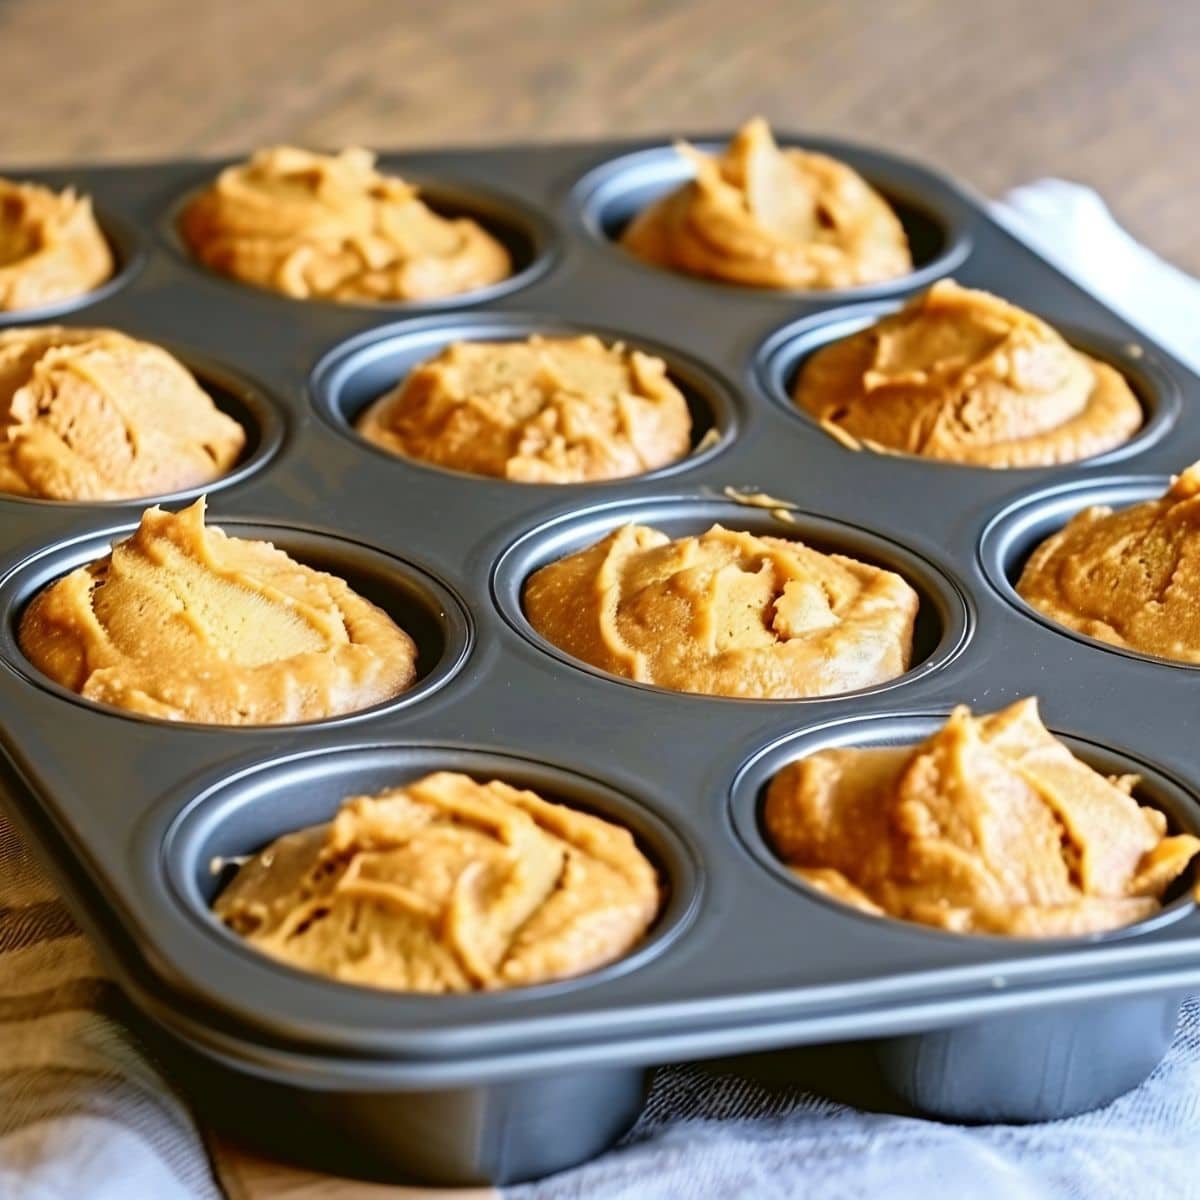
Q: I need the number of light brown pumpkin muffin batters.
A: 11